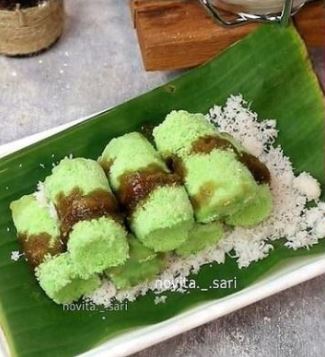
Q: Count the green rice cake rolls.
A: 7